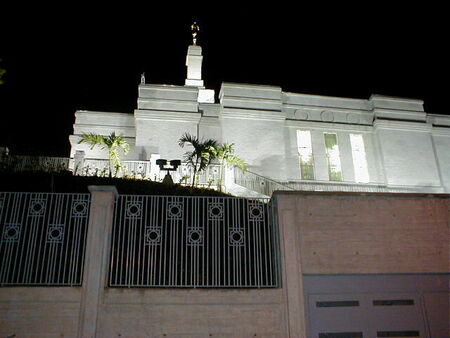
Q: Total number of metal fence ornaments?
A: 11